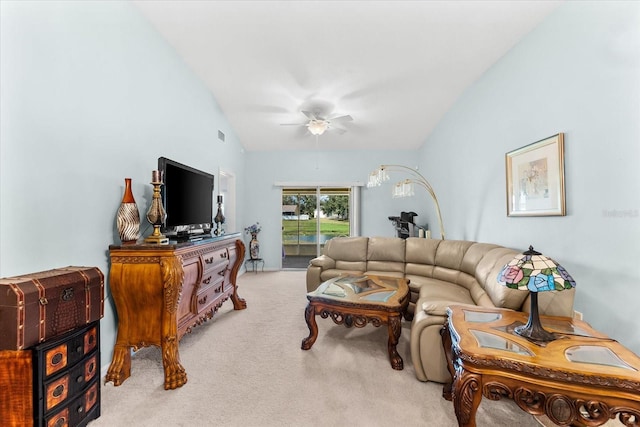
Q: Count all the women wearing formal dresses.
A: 0